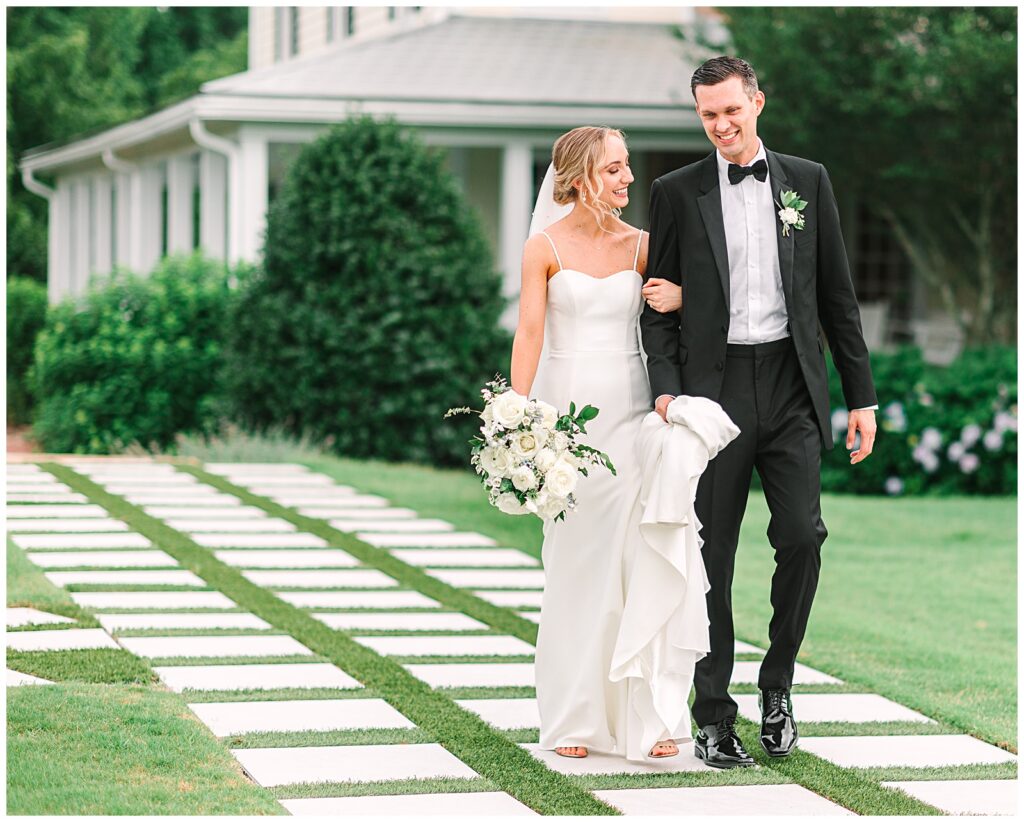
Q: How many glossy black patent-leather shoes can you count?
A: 2